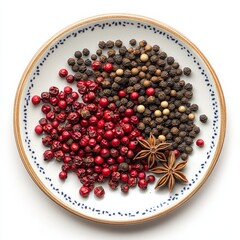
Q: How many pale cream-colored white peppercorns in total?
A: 9